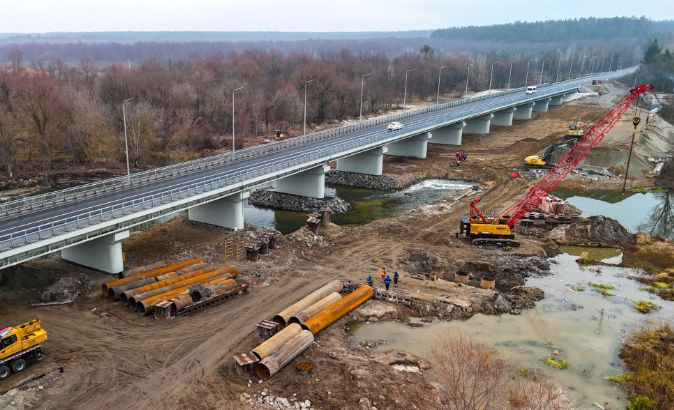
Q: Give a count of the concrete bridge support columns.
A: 11